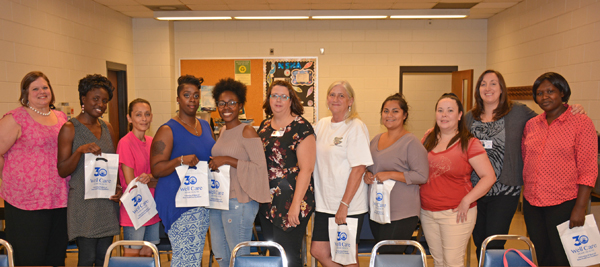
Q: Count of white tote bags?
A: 7